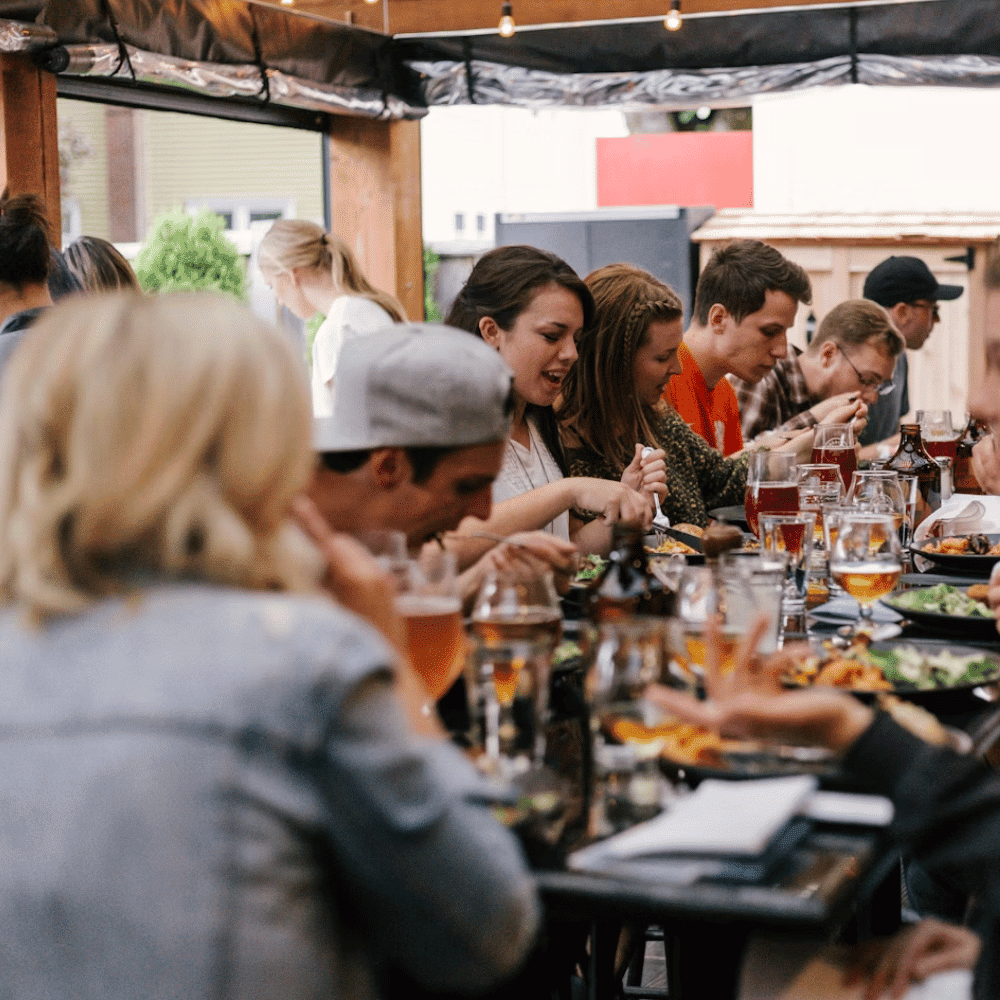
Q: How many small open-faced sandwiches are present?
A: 0